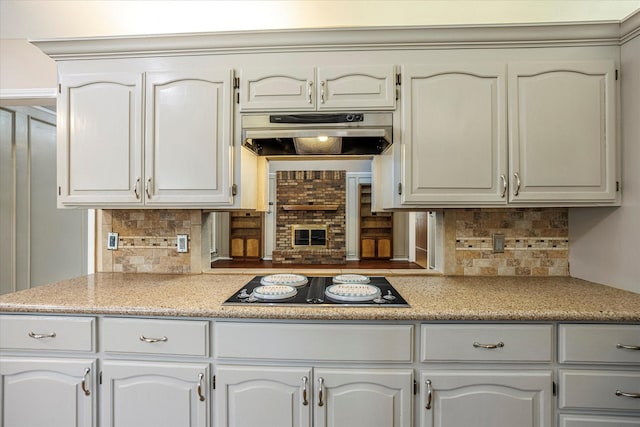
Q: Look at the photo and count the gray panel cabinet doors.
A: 11